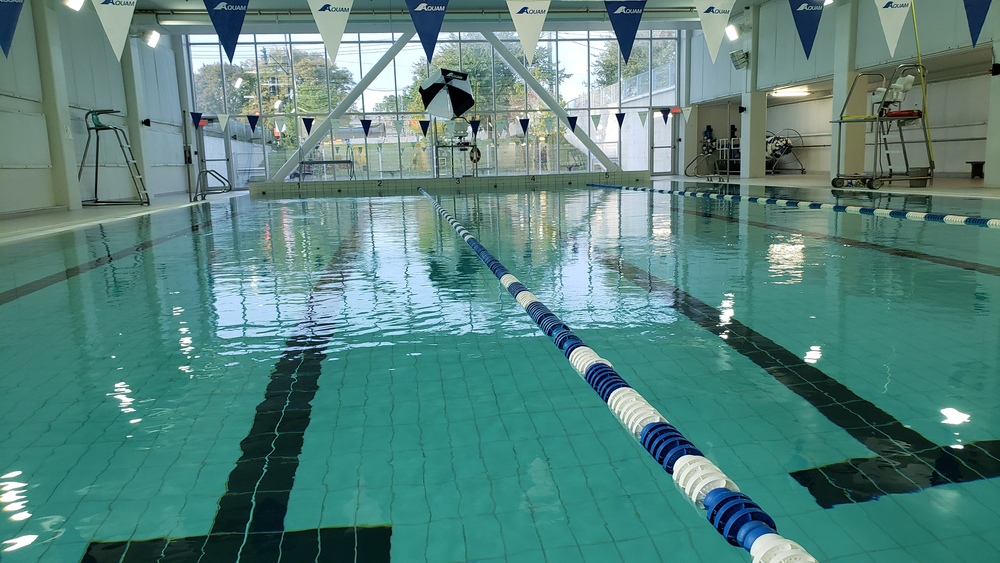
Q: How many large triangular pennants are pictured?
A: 11